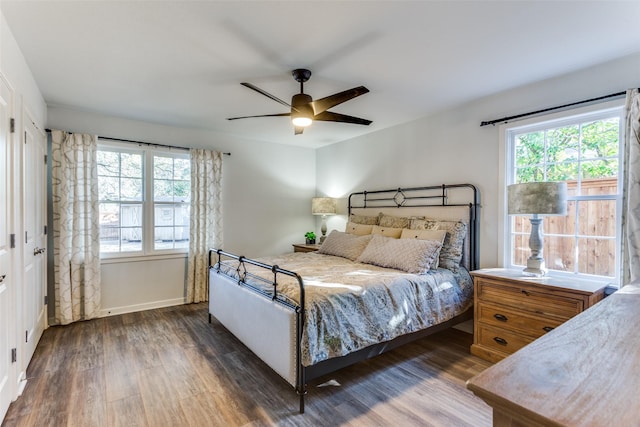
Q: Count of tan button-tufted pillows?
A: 3